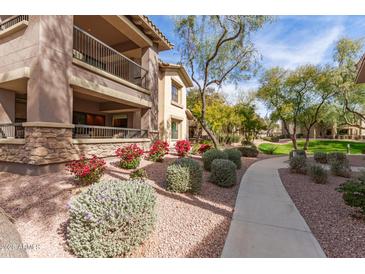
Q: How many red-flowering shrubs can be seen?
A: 5